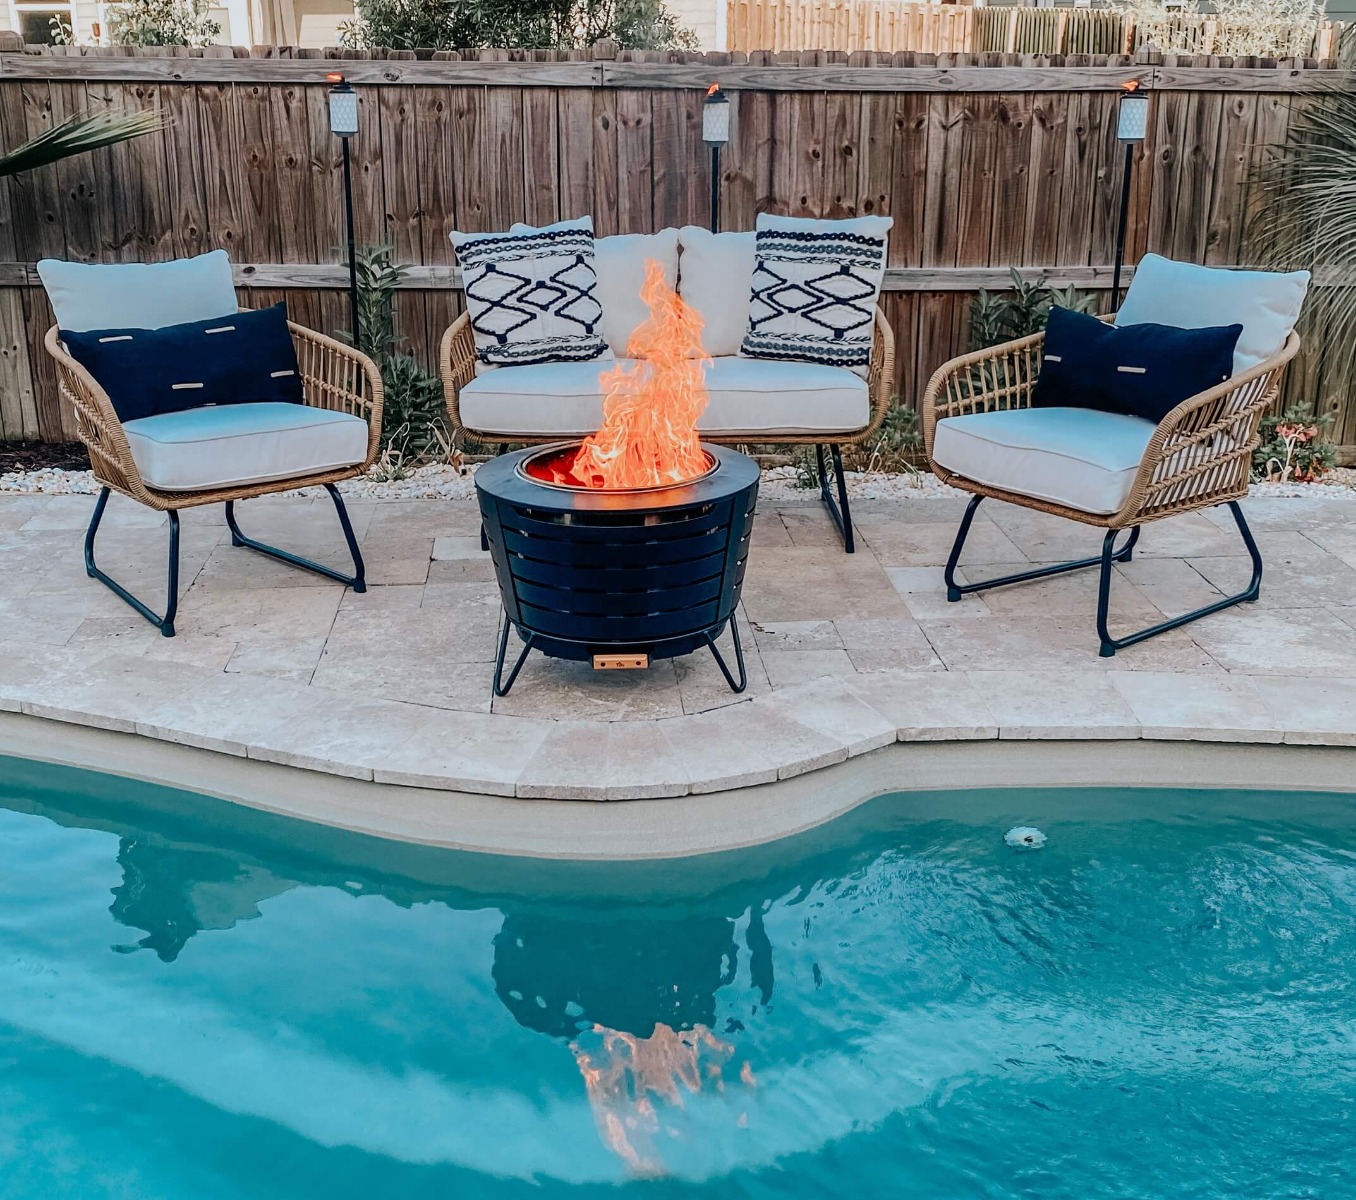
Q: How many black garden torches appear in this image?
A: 3